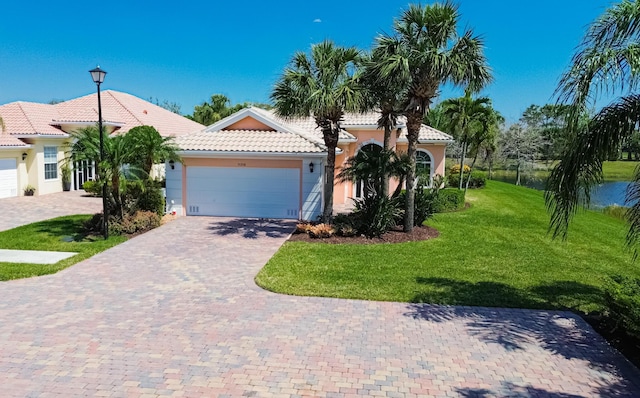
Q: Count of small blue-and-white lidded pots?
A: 0